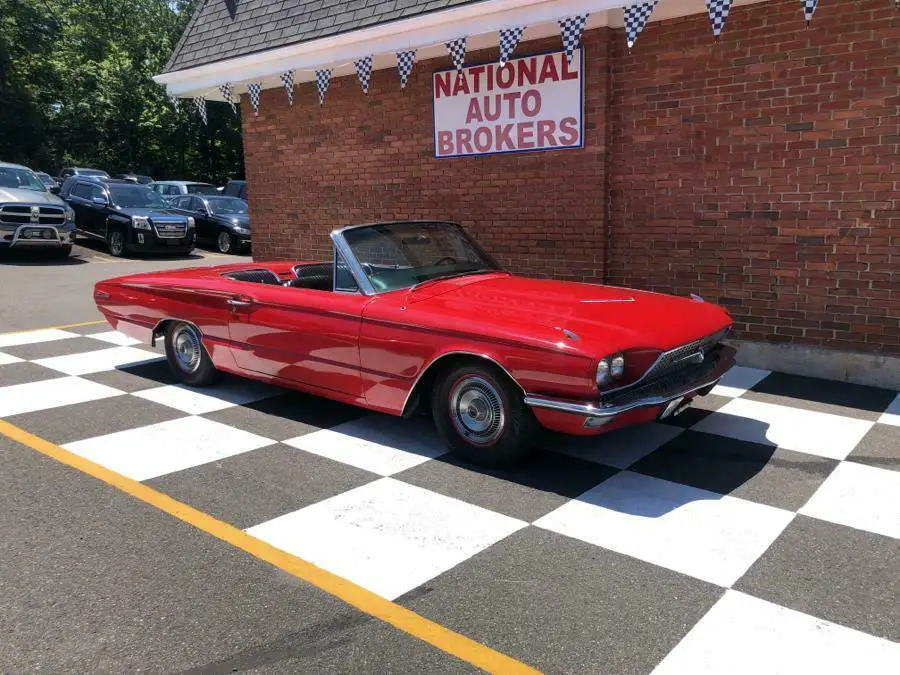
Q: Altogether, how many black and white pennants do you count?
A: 14